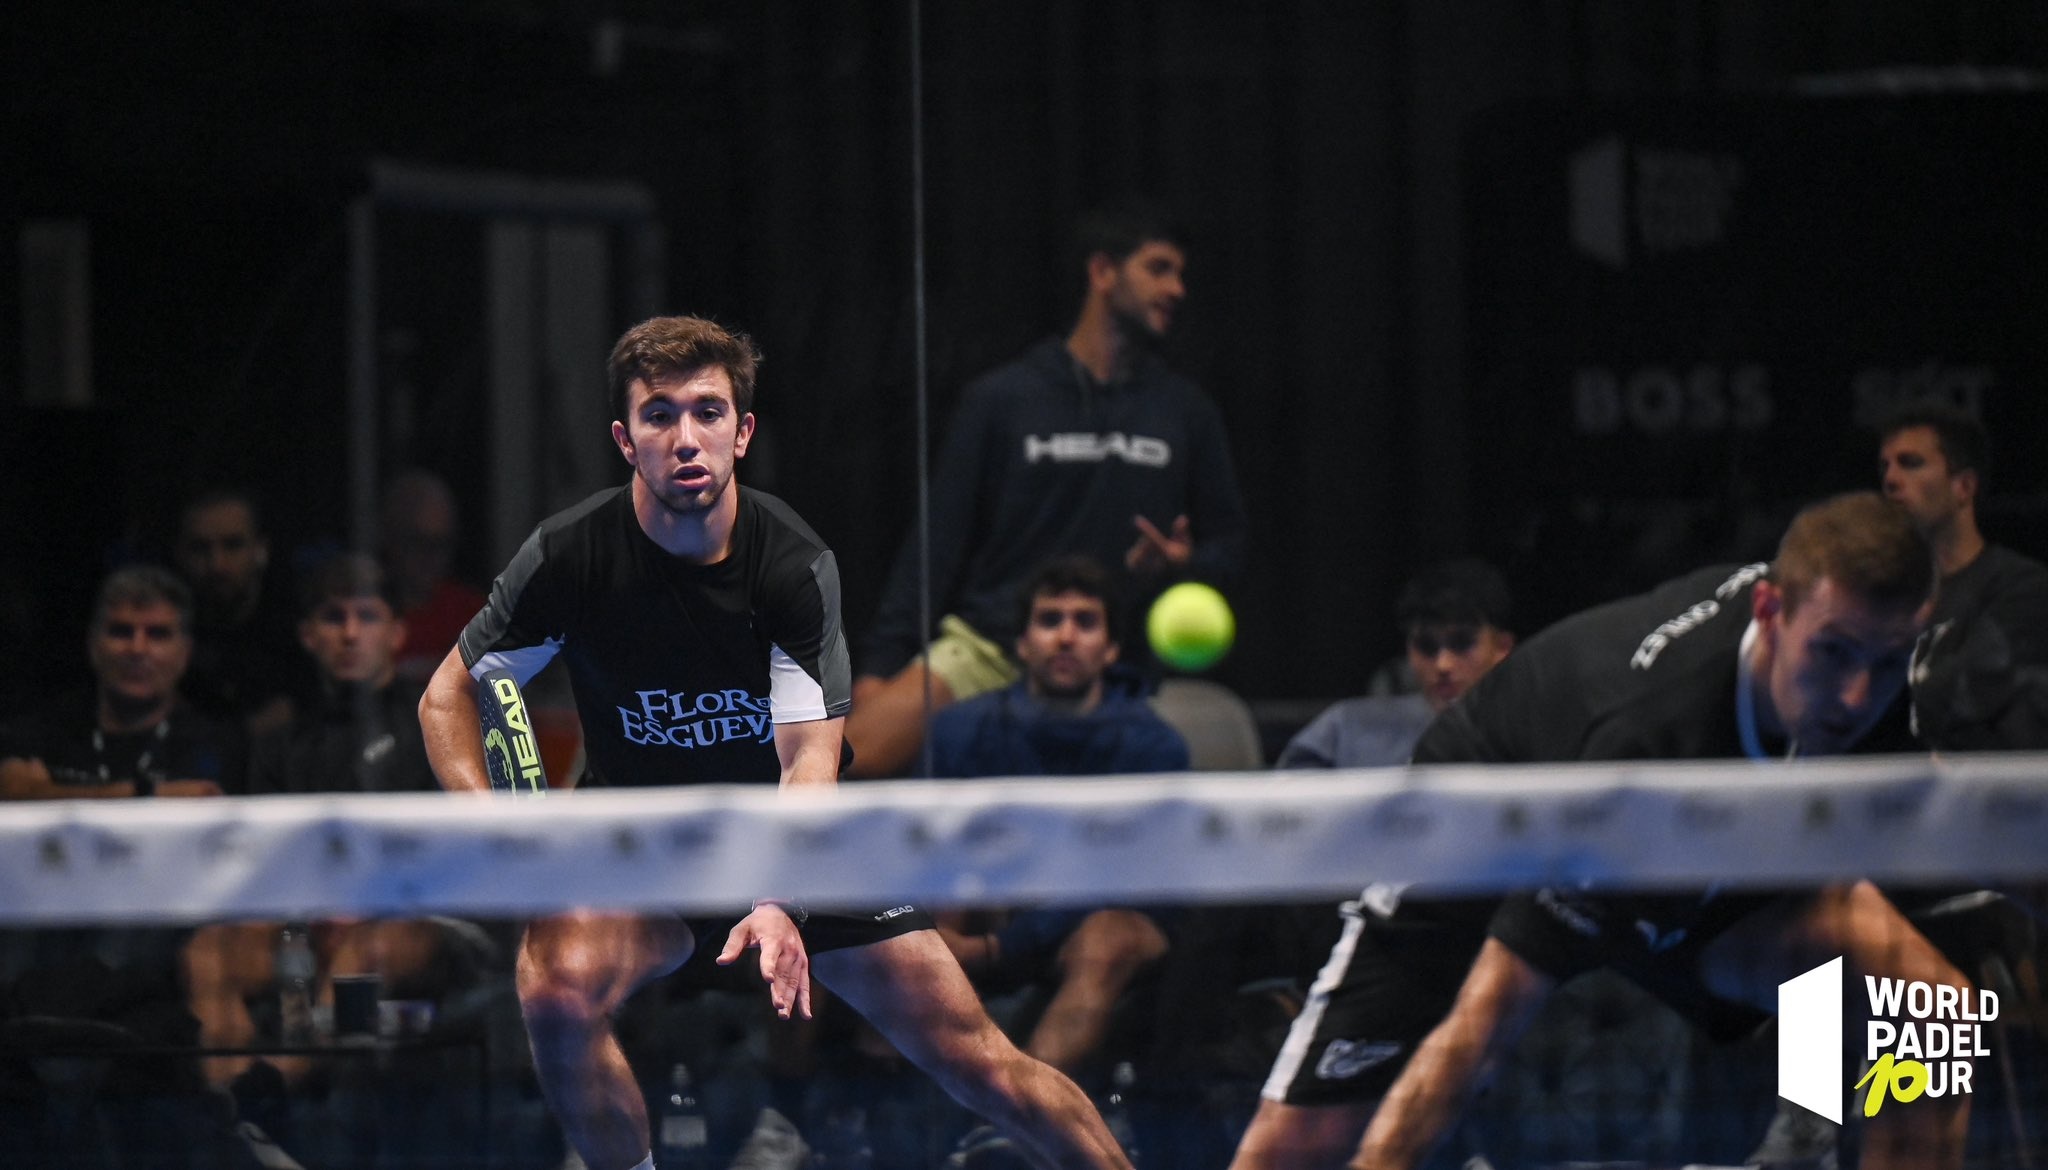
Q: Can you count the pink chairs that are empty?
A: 0